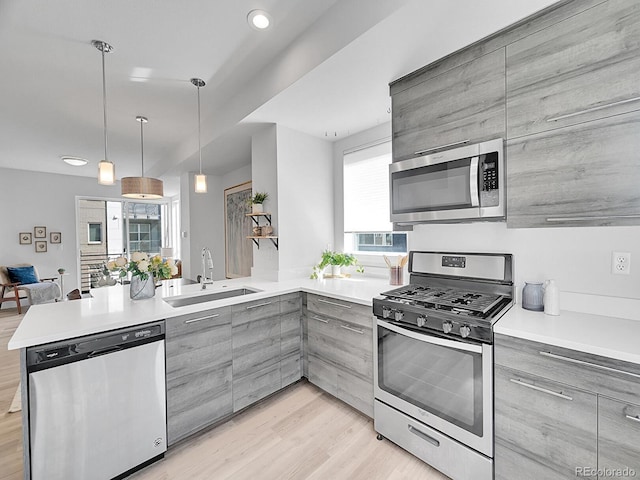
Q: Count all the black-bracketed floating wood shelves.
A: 2